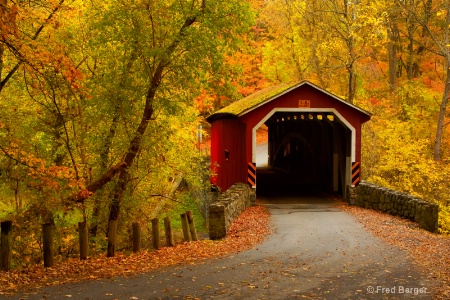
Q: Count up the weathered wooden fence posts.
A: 9